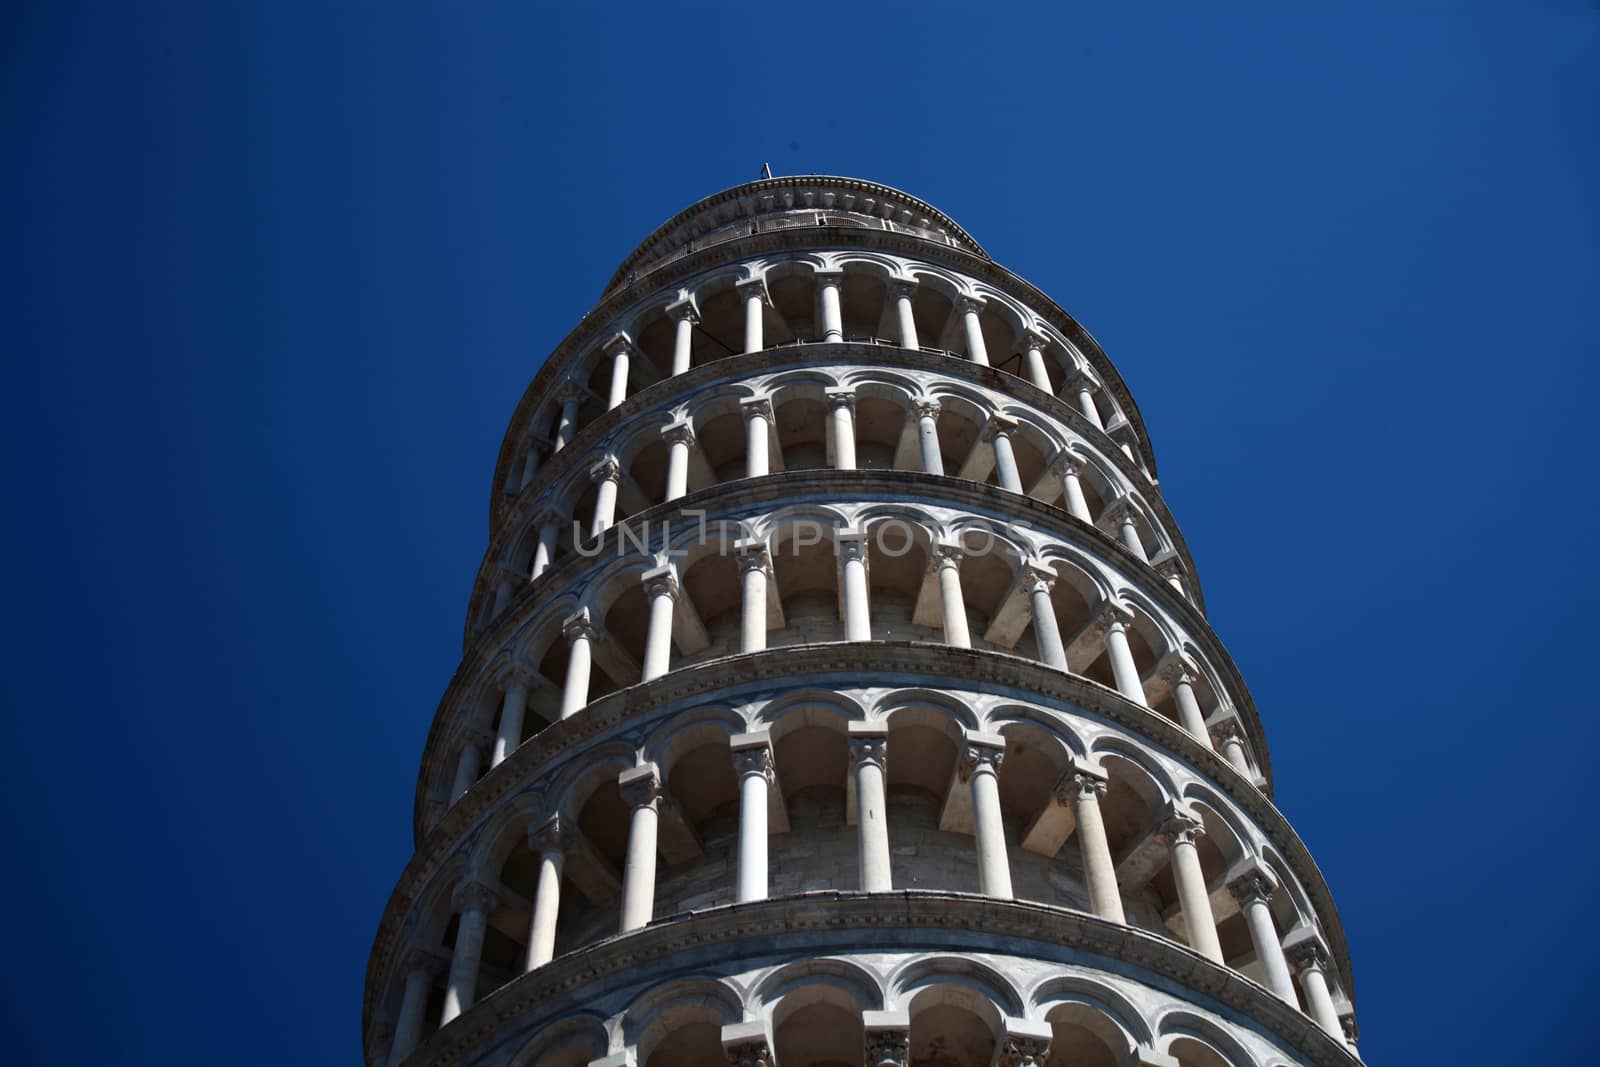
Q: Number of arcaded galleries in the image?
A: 5